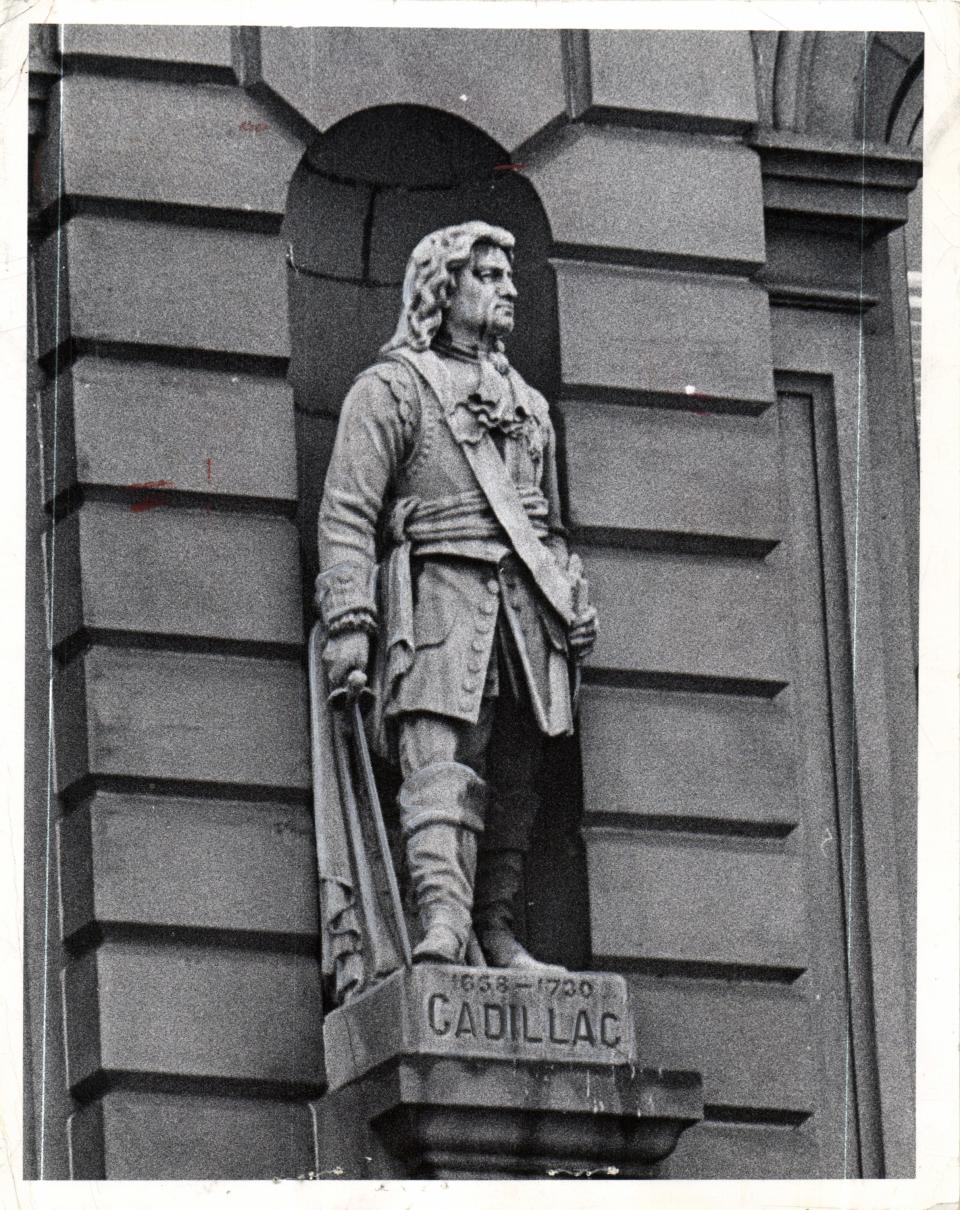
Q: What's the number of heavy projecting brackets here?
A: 1